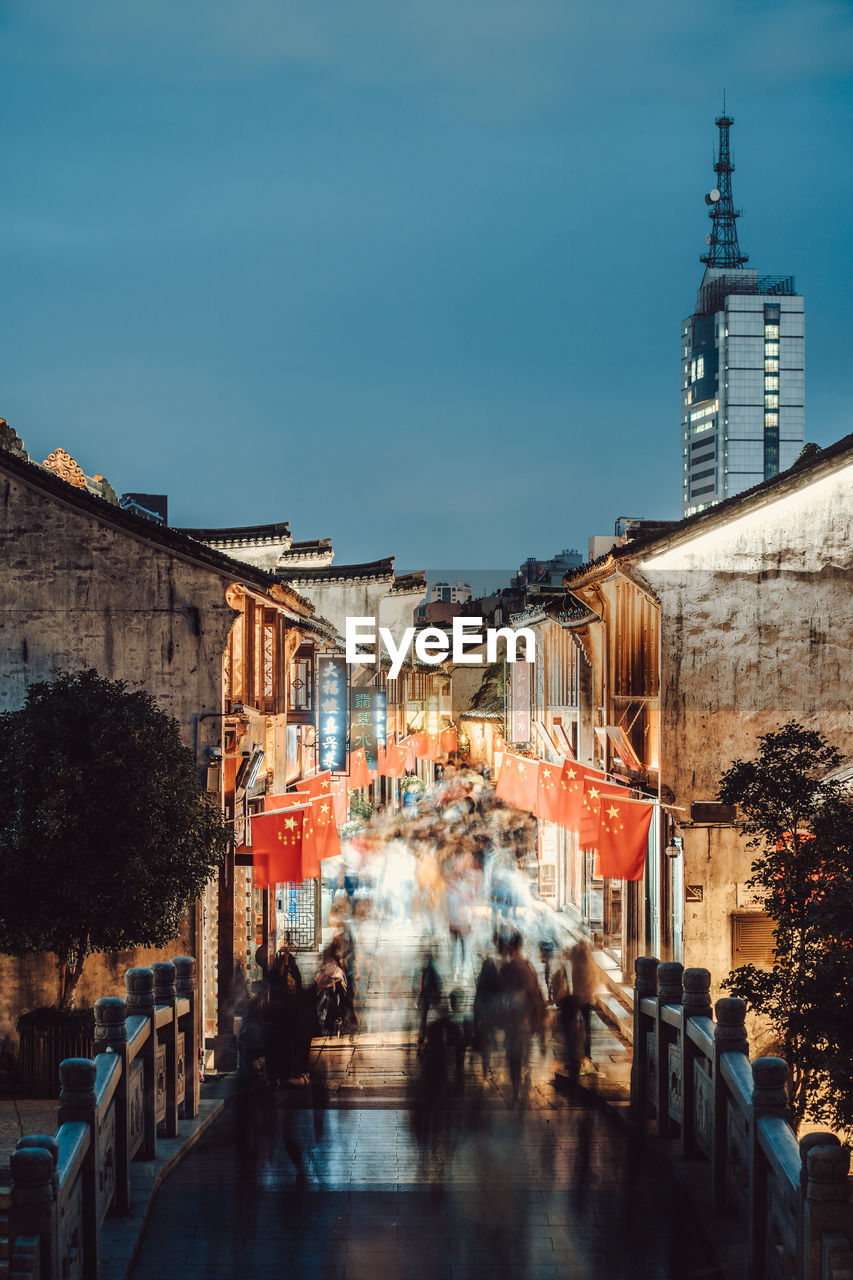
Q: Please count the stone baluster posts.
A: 14